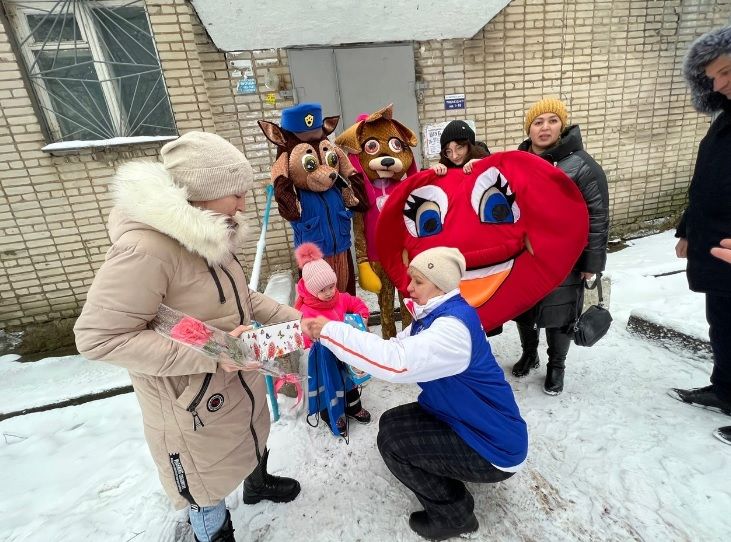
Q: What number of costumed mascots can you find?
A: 3